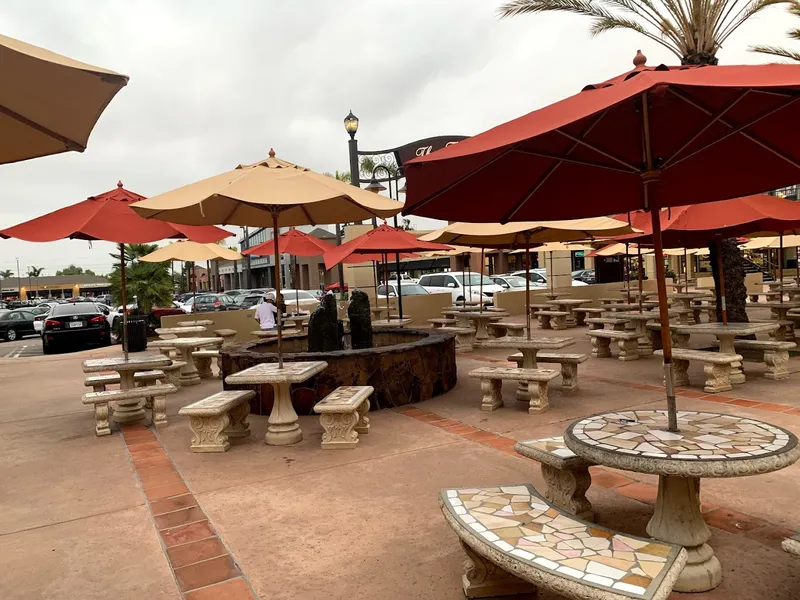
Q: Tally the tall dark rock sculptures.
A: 2